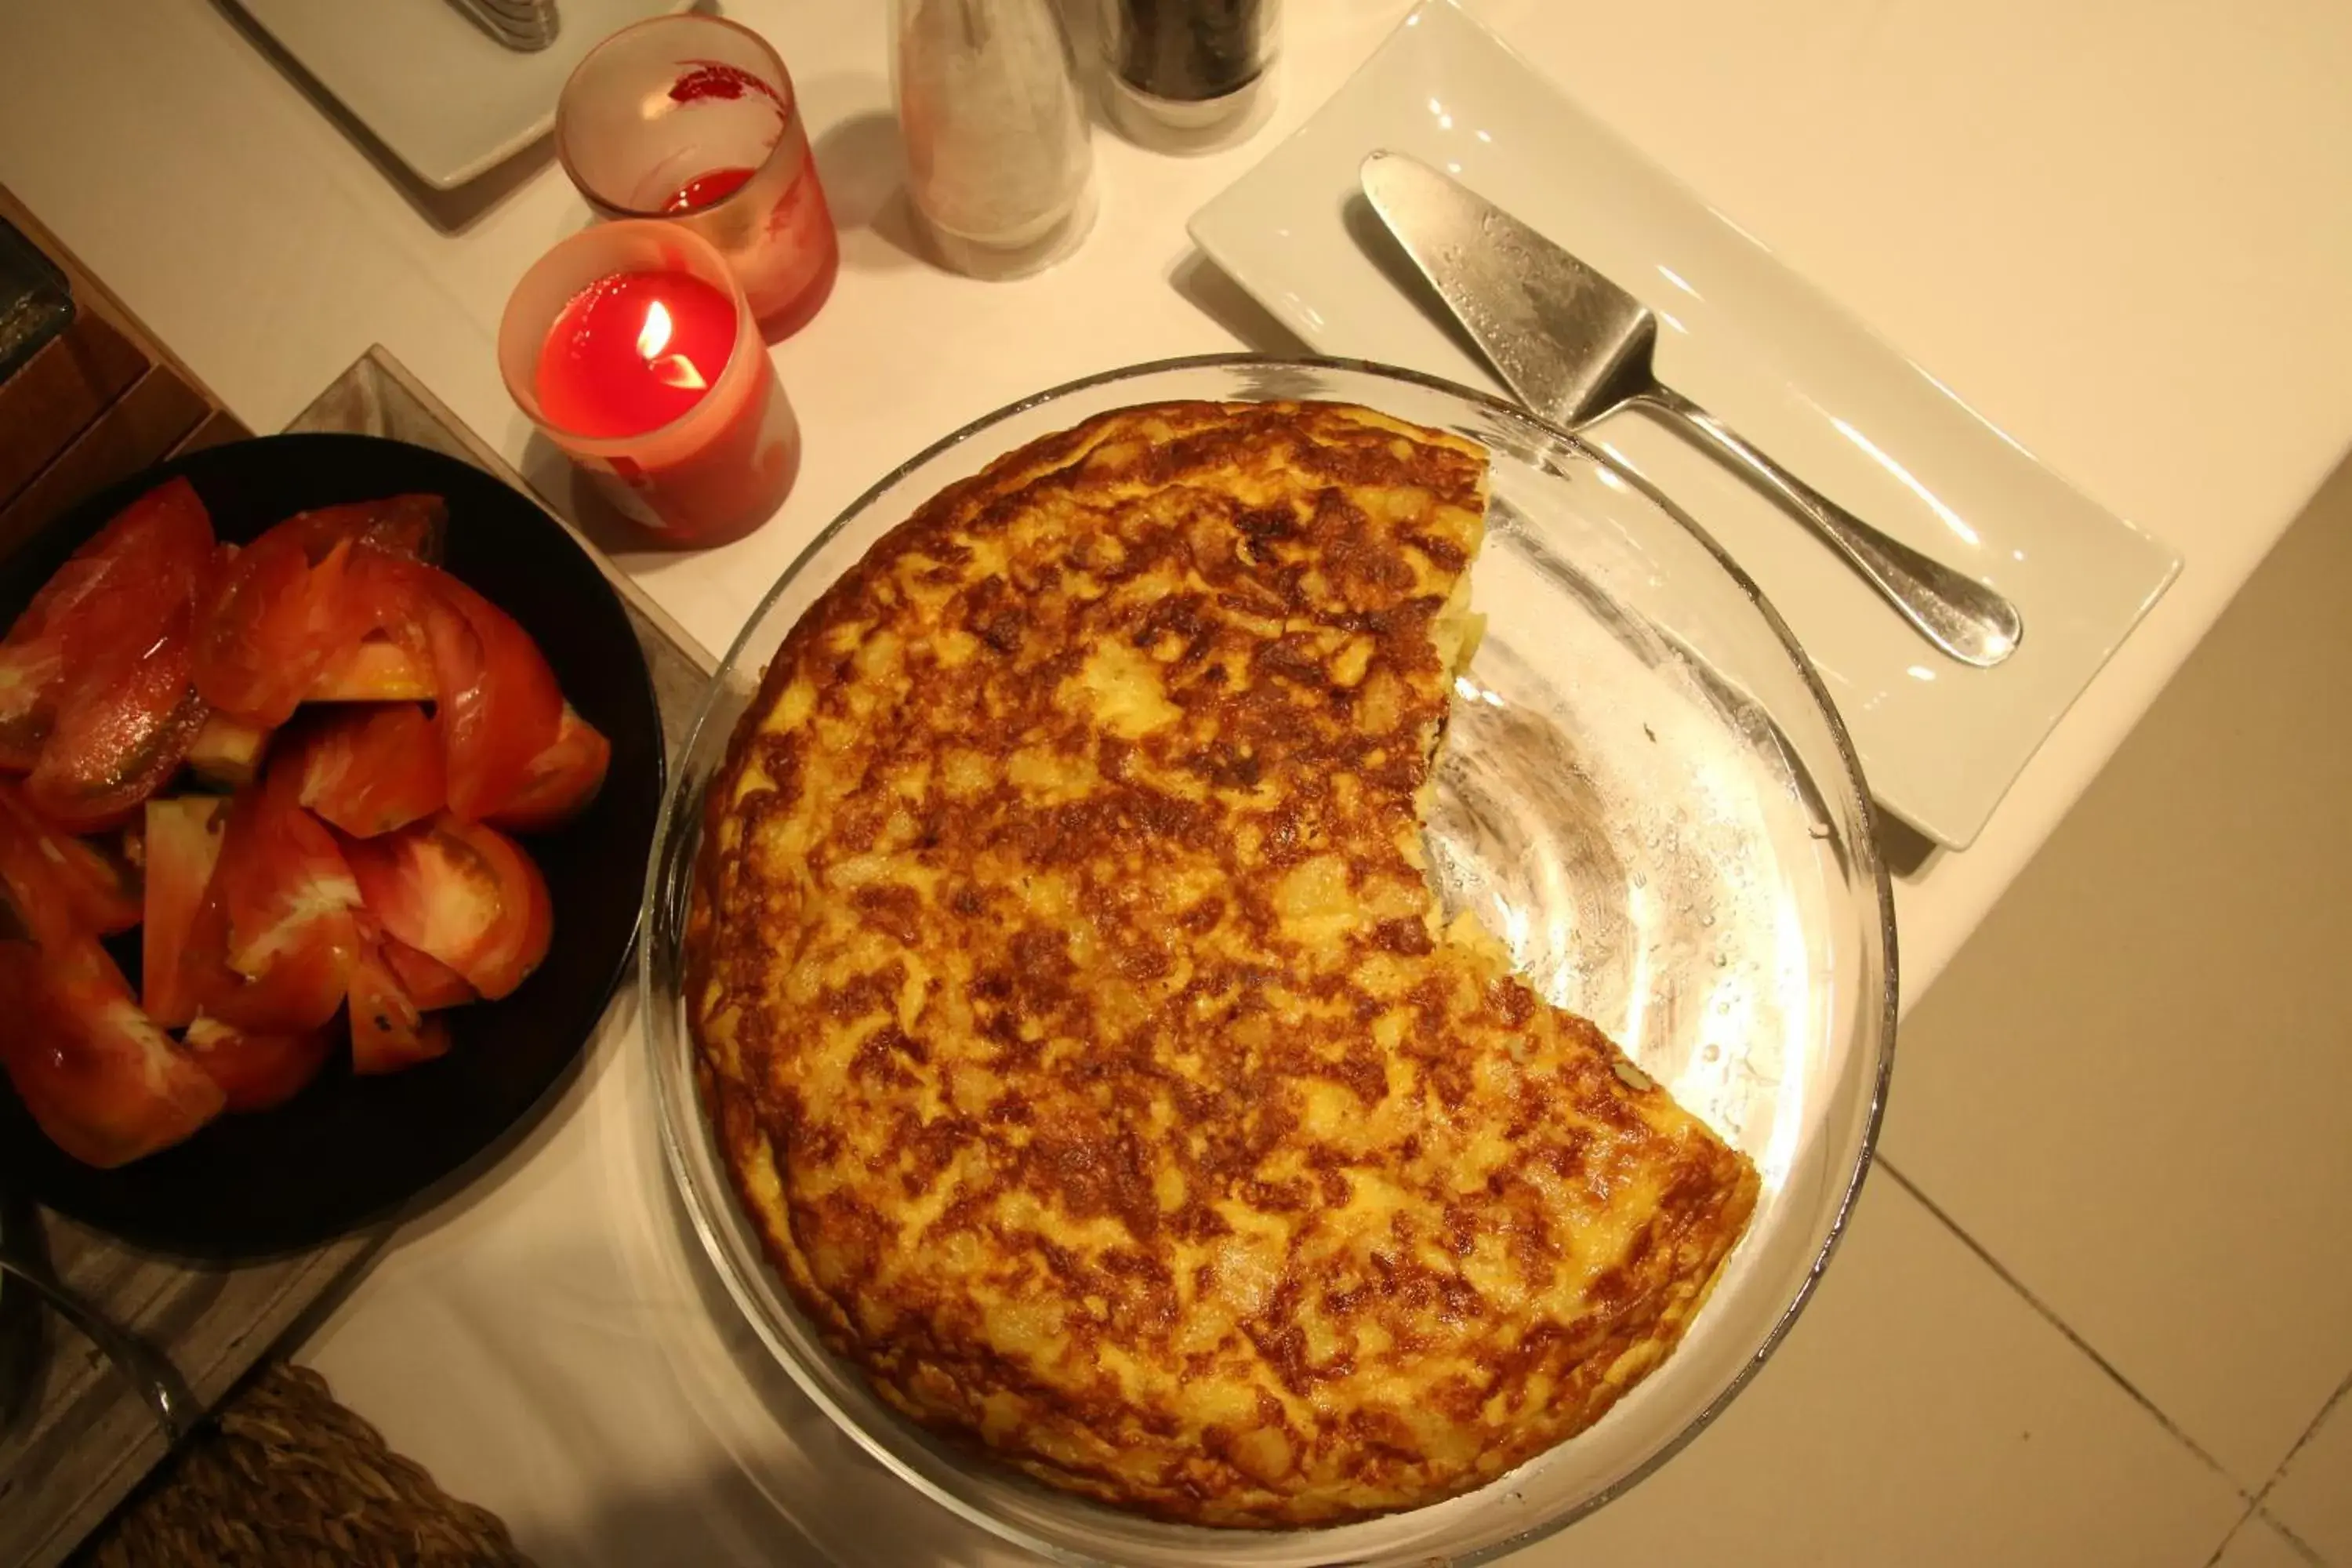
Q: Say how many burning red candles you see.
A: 1